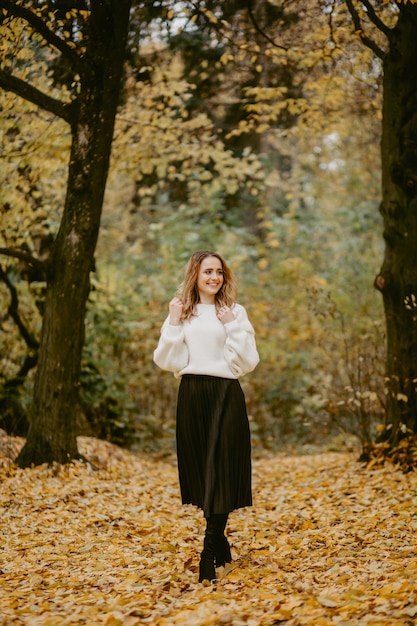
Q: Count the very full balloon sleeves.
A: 2